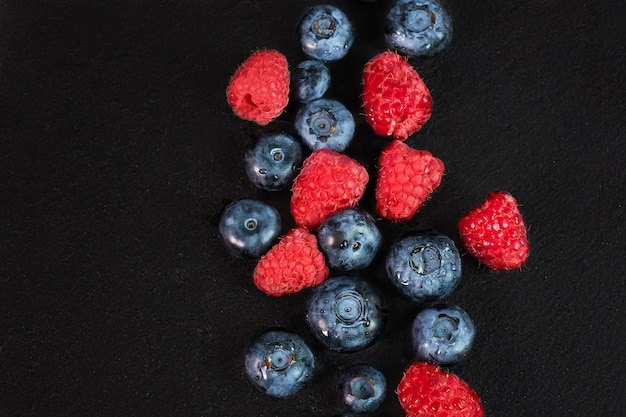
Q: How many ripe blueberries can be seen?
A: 12